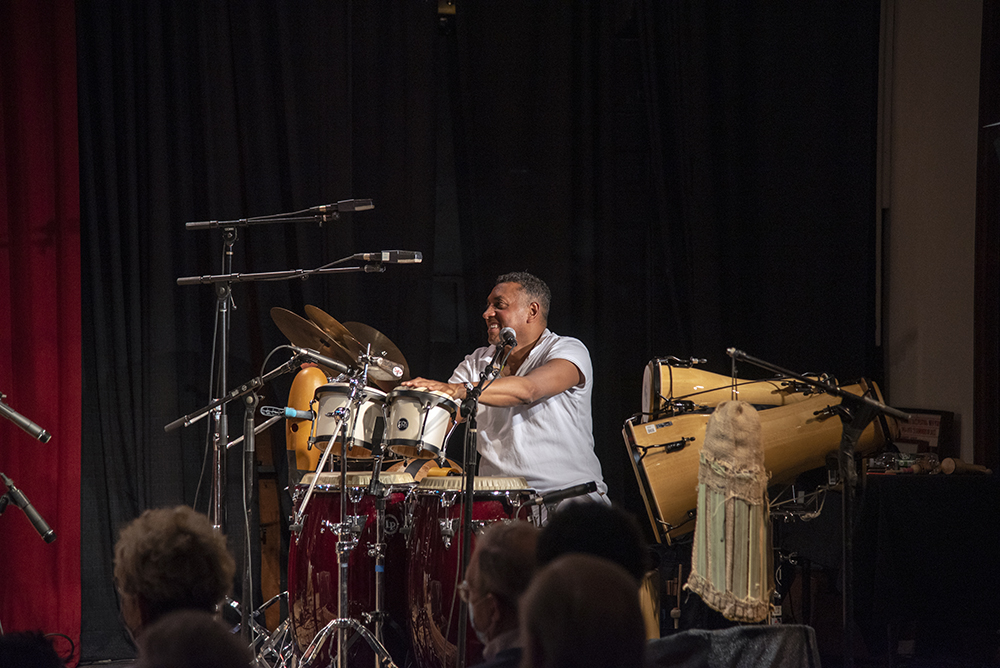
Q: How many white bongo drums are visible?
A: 2